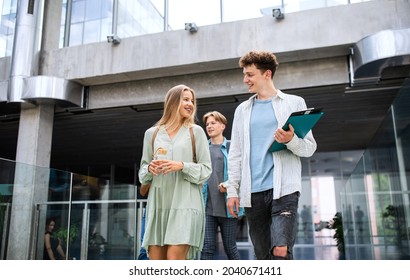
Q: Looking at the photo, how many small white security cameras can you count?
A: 3